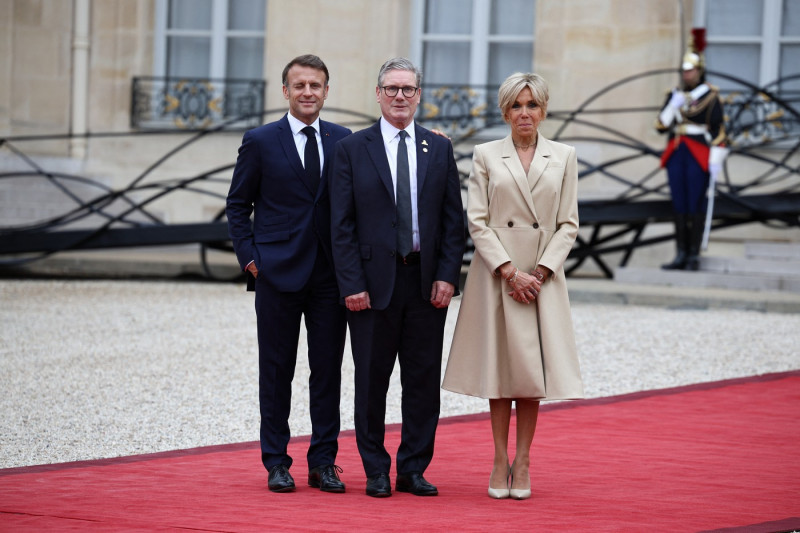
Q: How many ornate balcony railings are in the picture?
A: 3